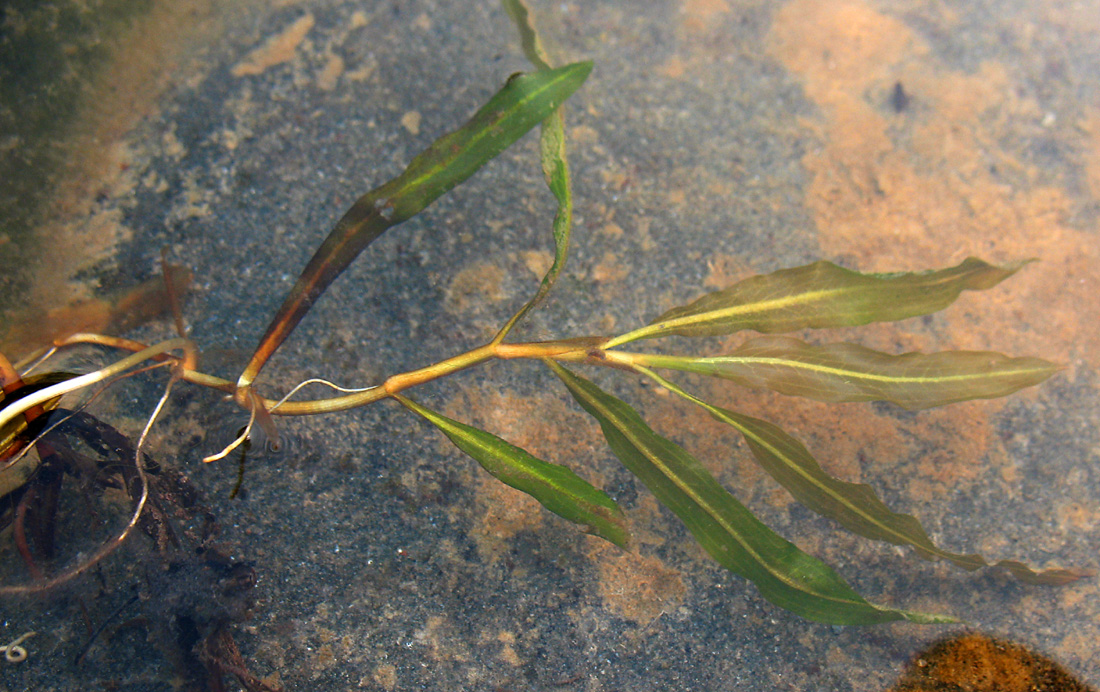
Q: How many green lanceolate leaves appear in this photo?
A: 7